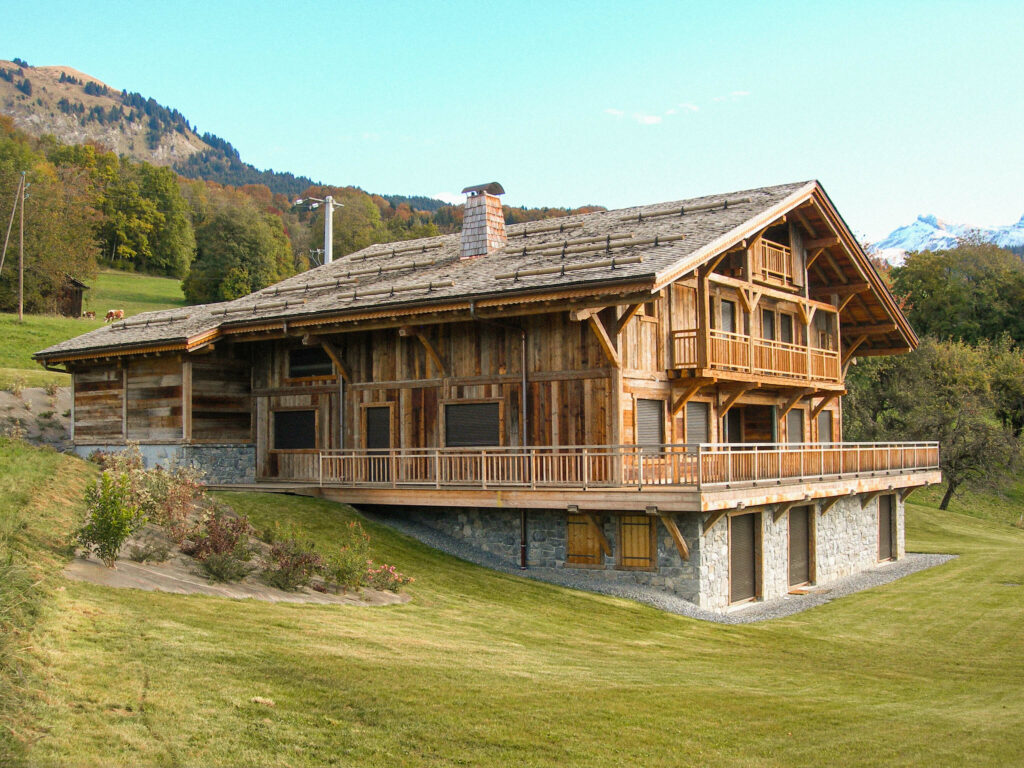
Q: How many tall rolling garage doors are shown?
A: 3